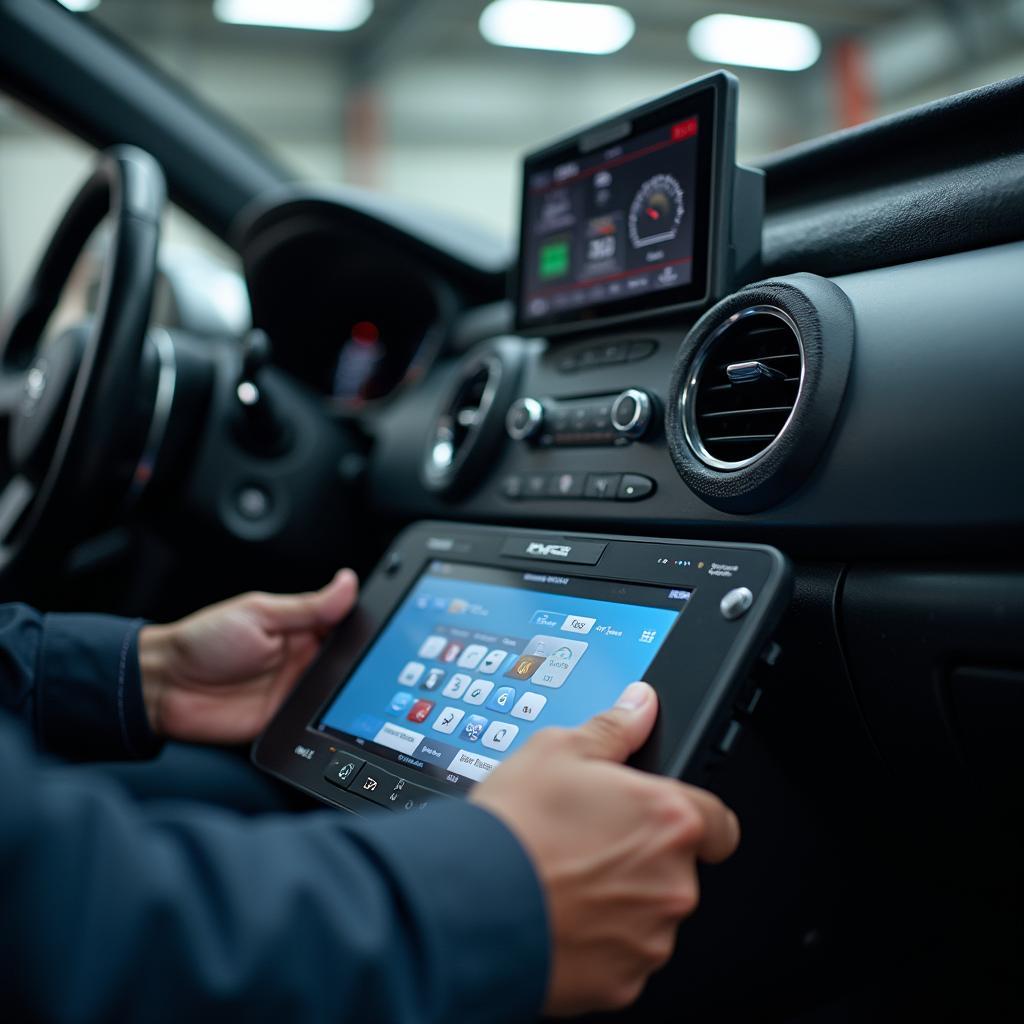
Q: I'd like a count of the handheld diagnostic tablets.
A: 1